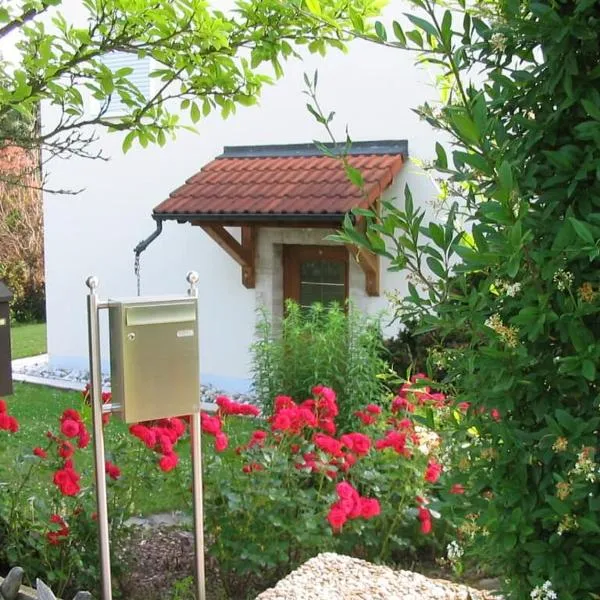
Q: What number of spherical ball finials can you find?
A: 2